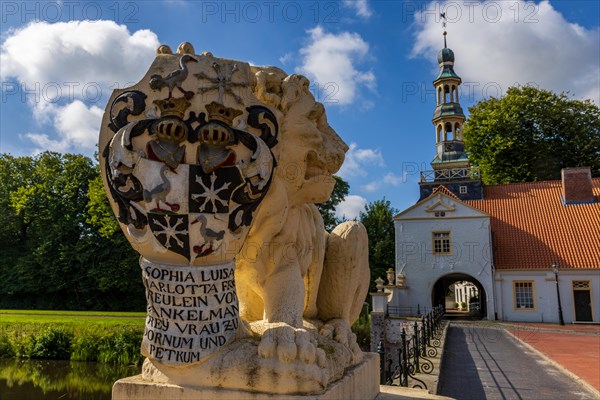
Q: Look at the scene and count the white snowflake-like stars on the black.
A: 2